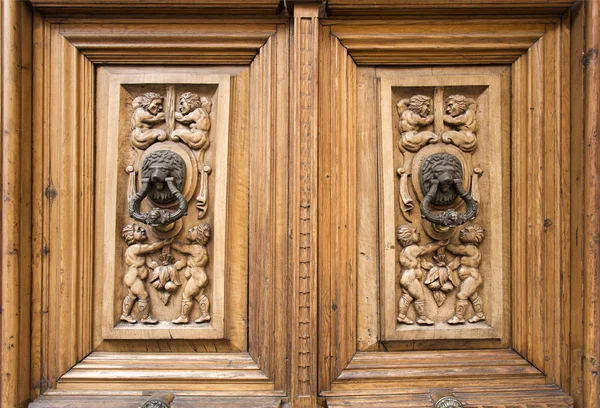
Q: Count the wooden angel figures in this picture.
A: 8